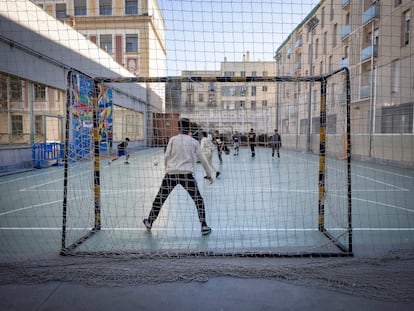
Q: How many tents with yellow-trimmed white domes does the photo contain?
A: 0